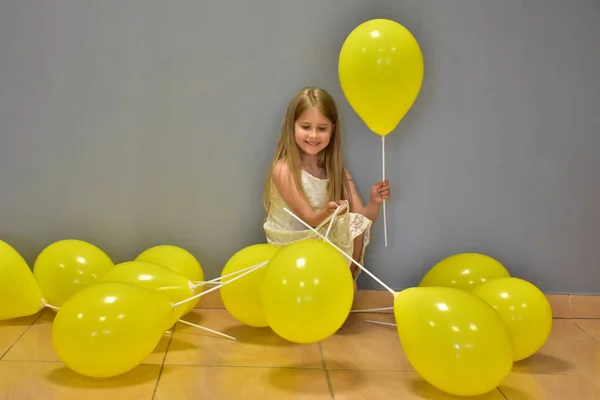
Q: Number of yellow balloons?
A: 11